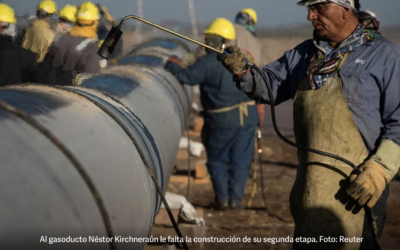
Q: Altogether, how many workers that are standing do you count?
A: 7